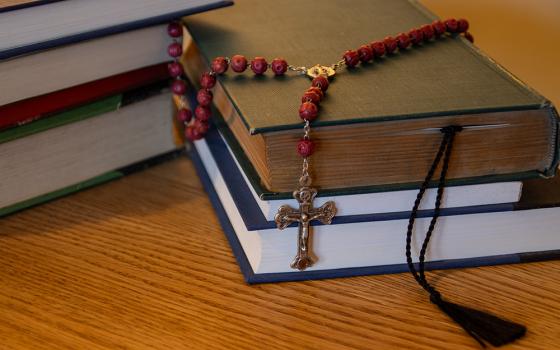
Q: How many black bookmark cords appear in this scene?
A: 1